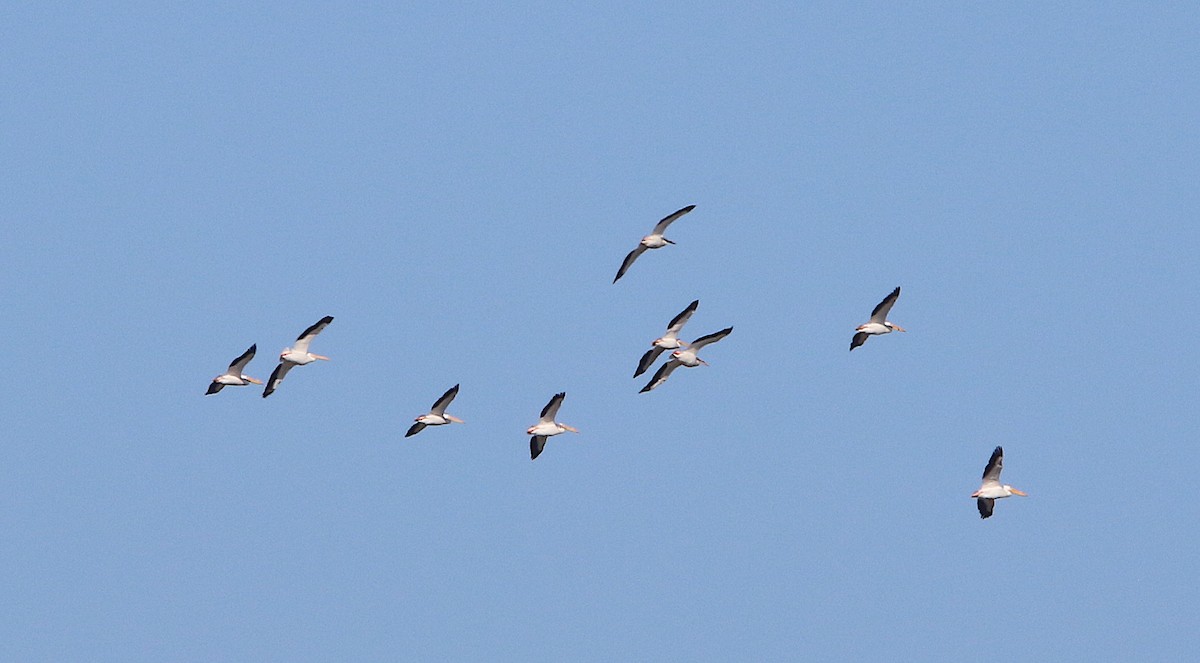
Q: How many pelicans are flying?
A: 9